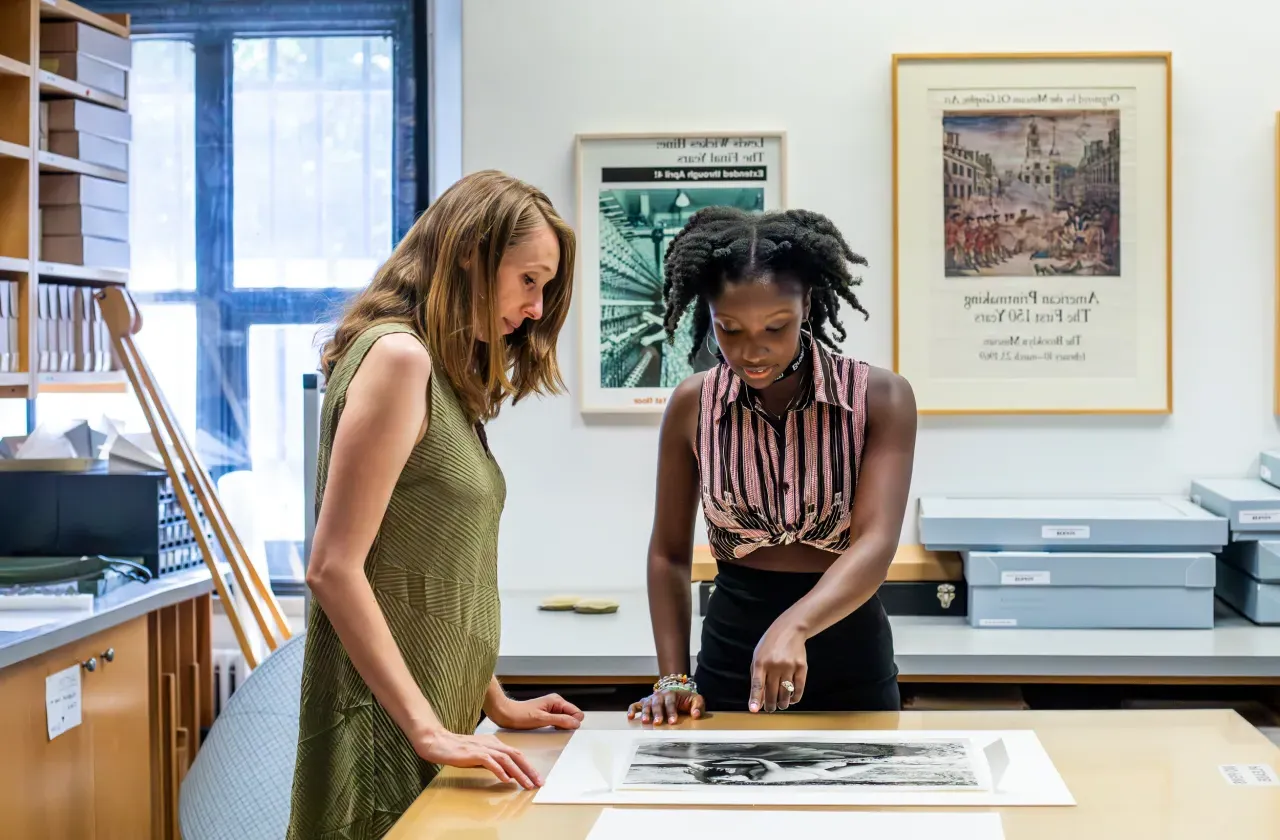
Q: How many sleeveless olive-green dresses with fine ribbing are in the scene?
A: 1